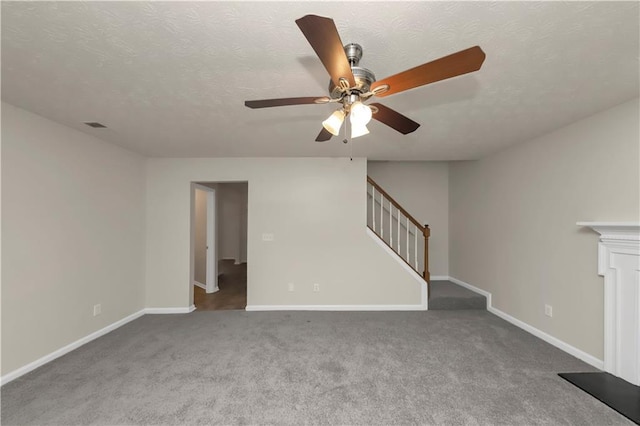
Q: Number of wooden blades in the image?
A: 5